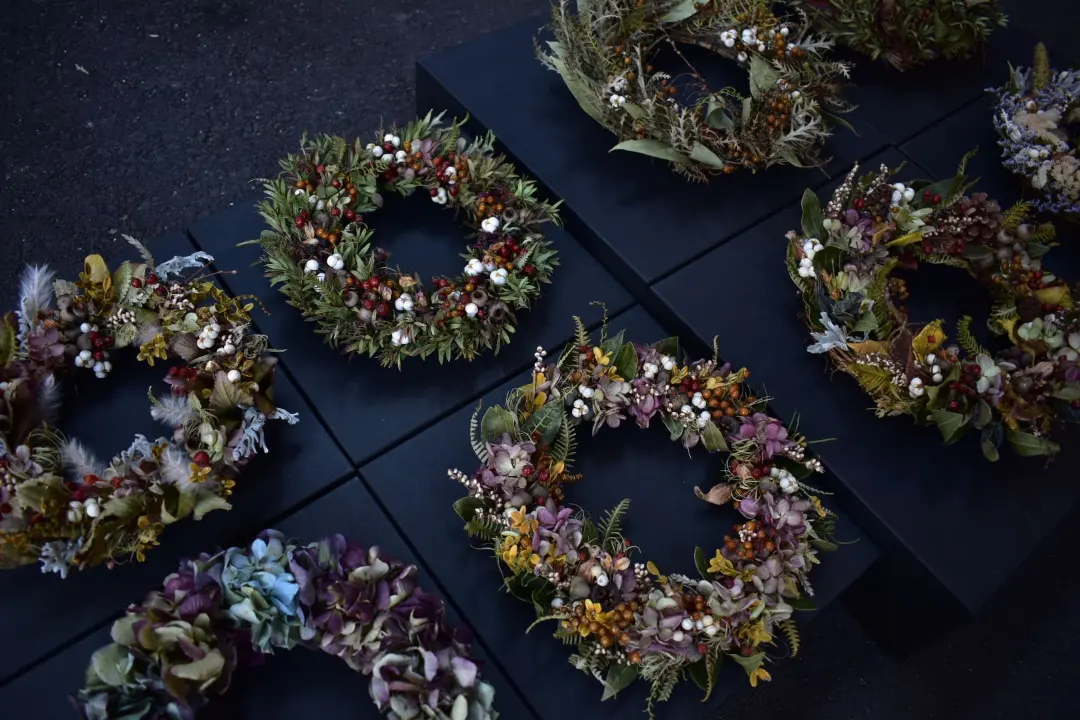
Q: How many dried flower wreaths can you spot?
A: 8